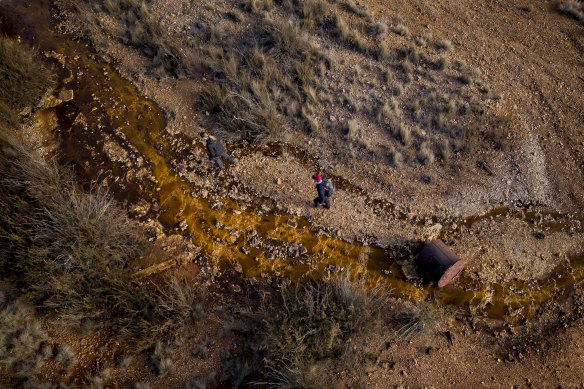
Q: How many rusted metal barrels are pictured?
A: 1